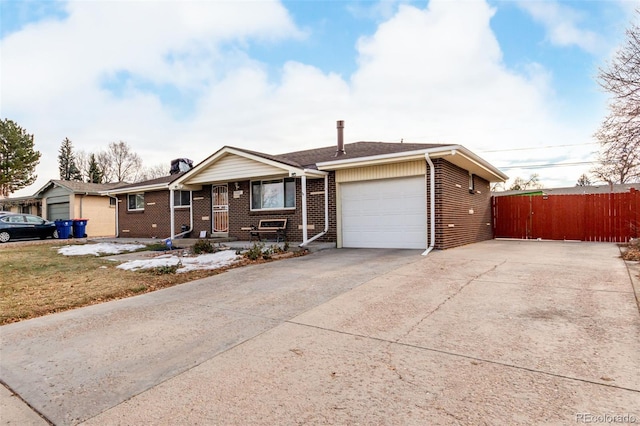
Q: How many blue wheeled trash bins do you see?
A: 2